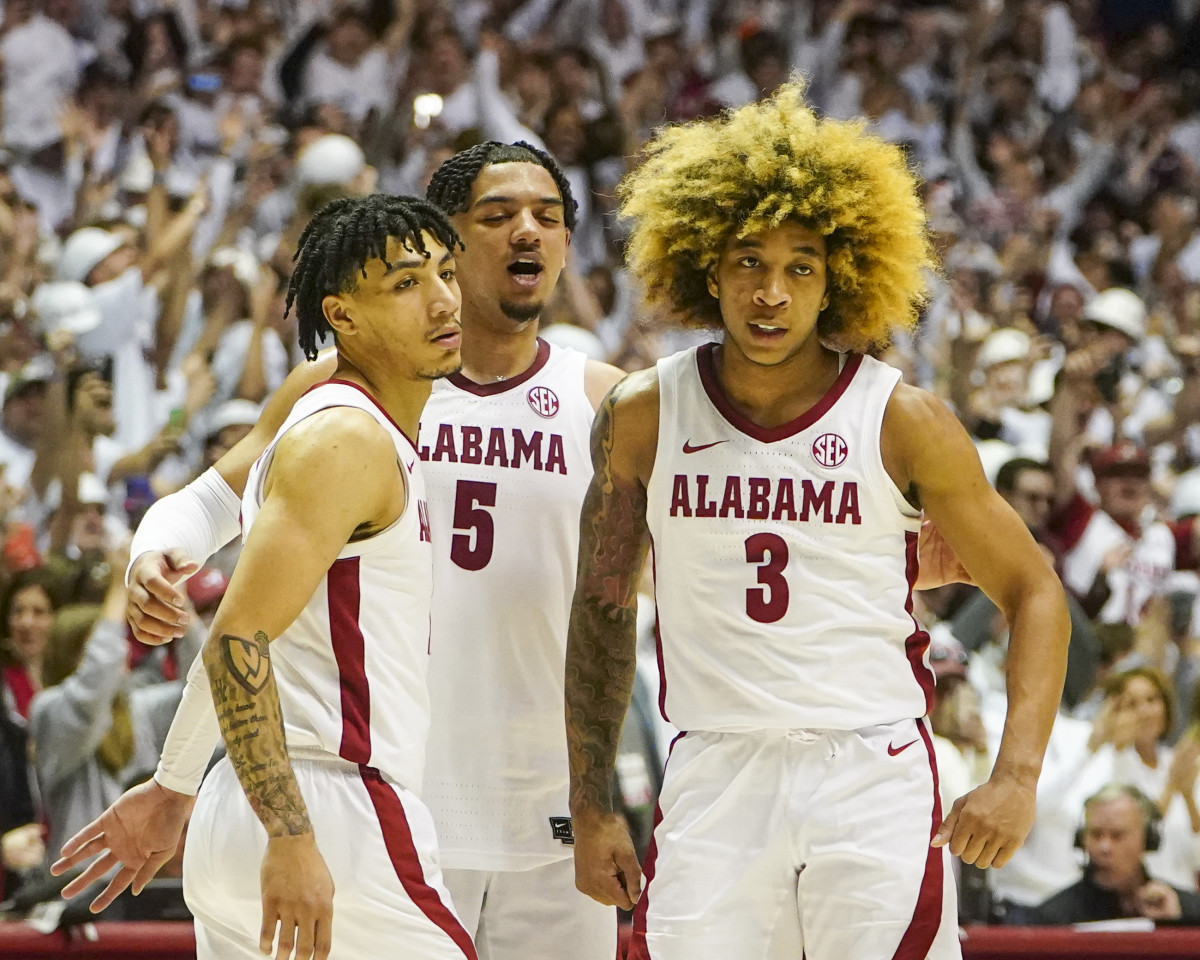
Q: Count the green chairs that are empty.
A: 0